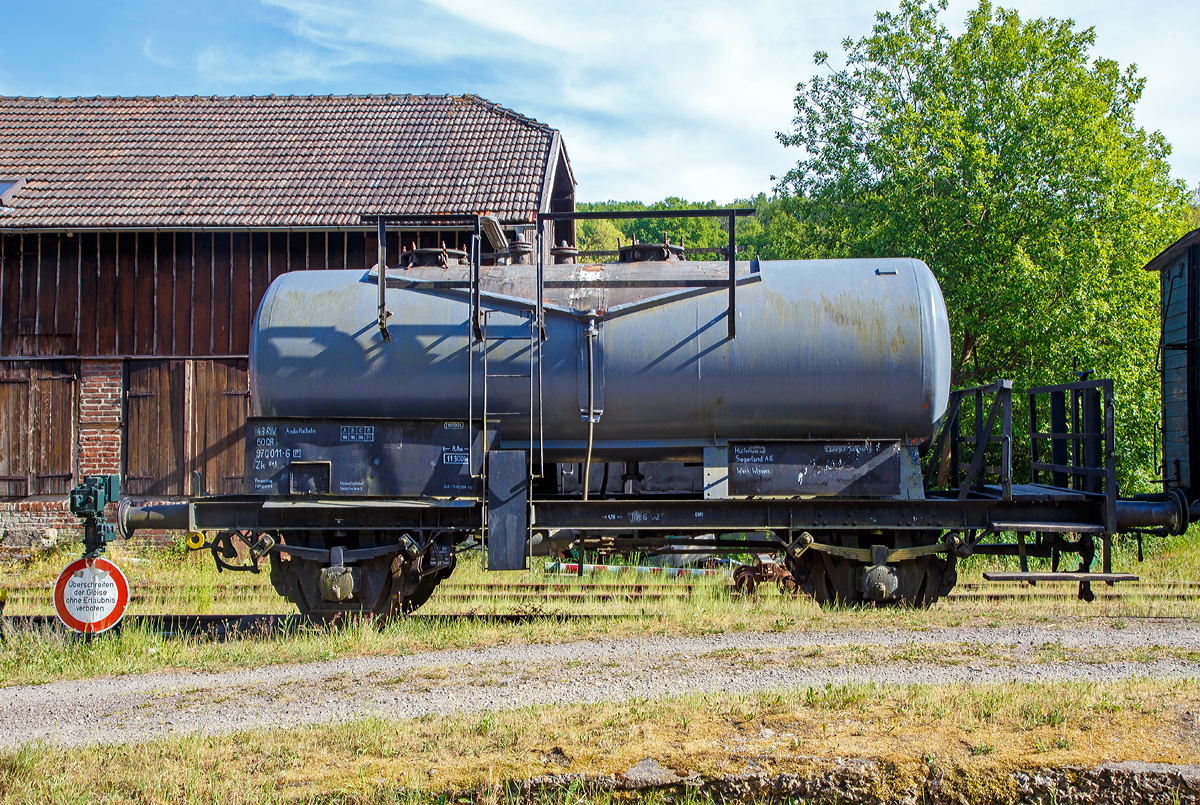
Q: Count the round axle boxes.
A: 2